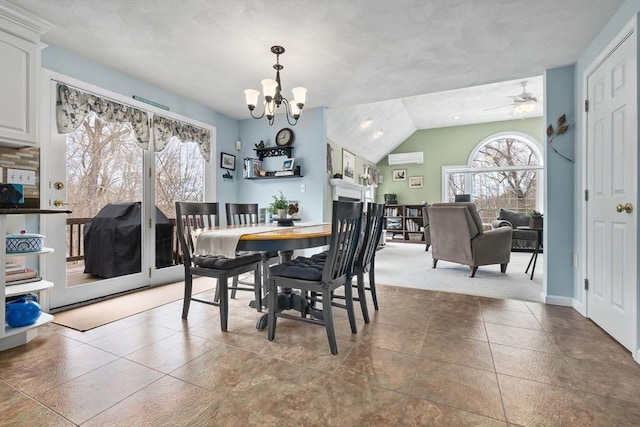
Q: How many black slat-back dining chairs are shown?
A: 4